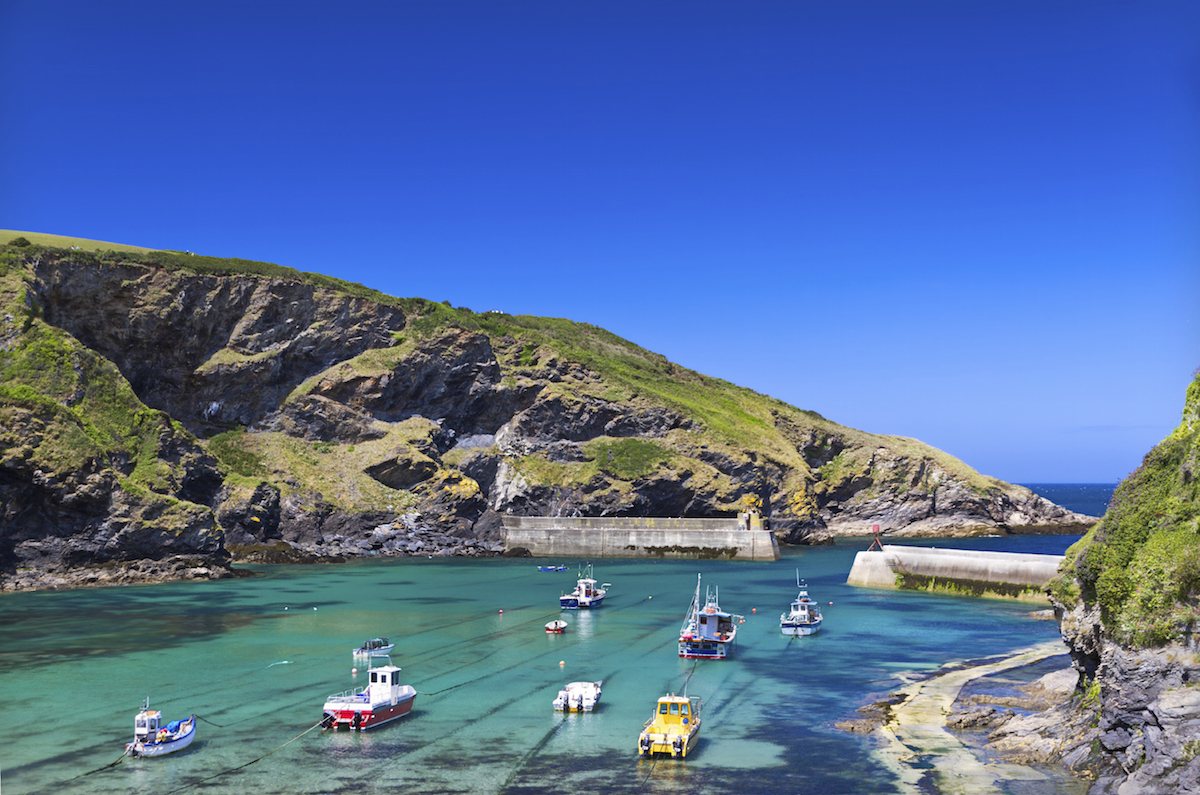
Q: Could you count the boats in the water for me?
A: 10